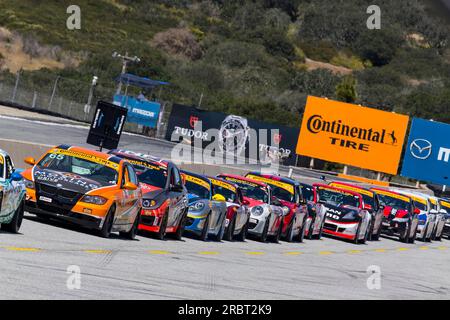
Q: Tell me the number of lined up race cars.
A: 14